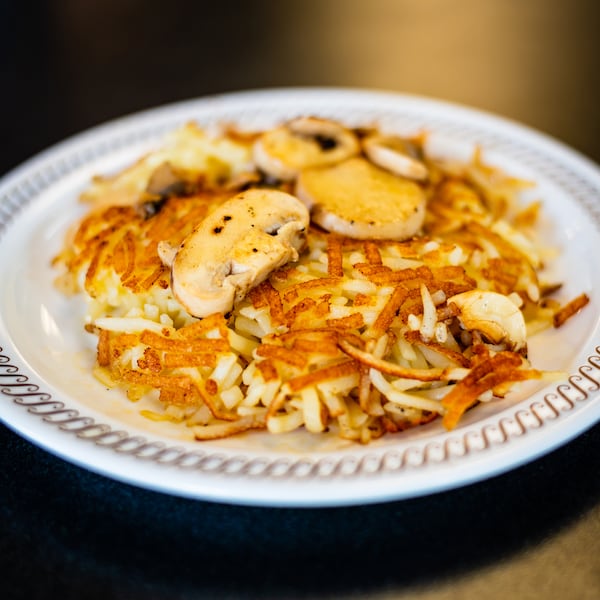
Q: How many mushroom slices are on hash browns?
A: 5